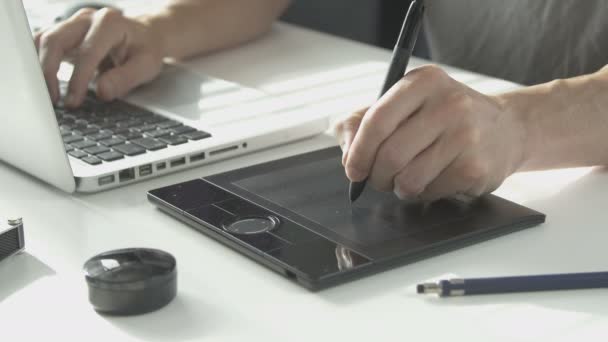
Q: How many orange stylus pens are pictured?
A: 0